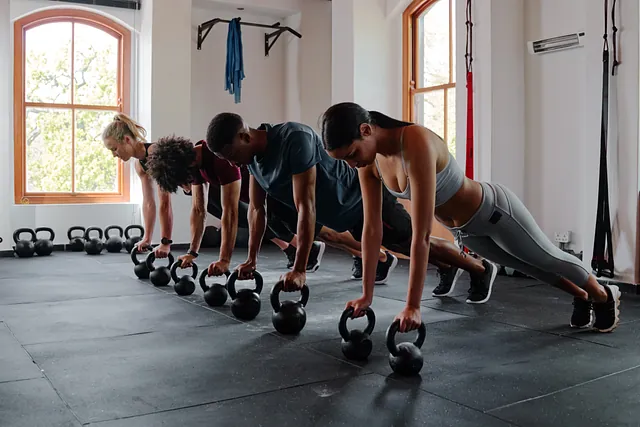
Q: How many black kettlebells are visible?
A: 14